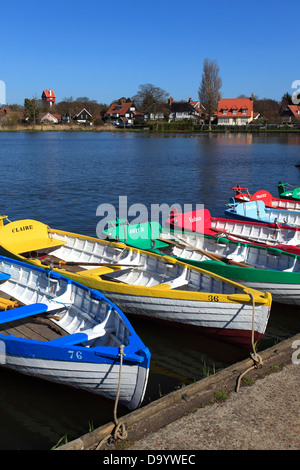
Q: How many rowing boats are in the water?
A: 7